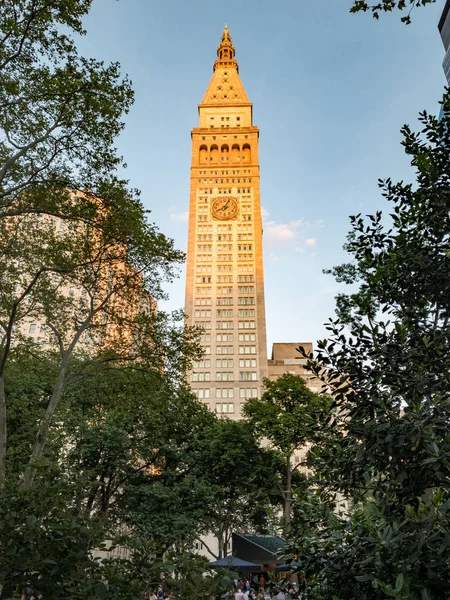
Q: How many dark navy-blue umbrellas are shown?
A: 2